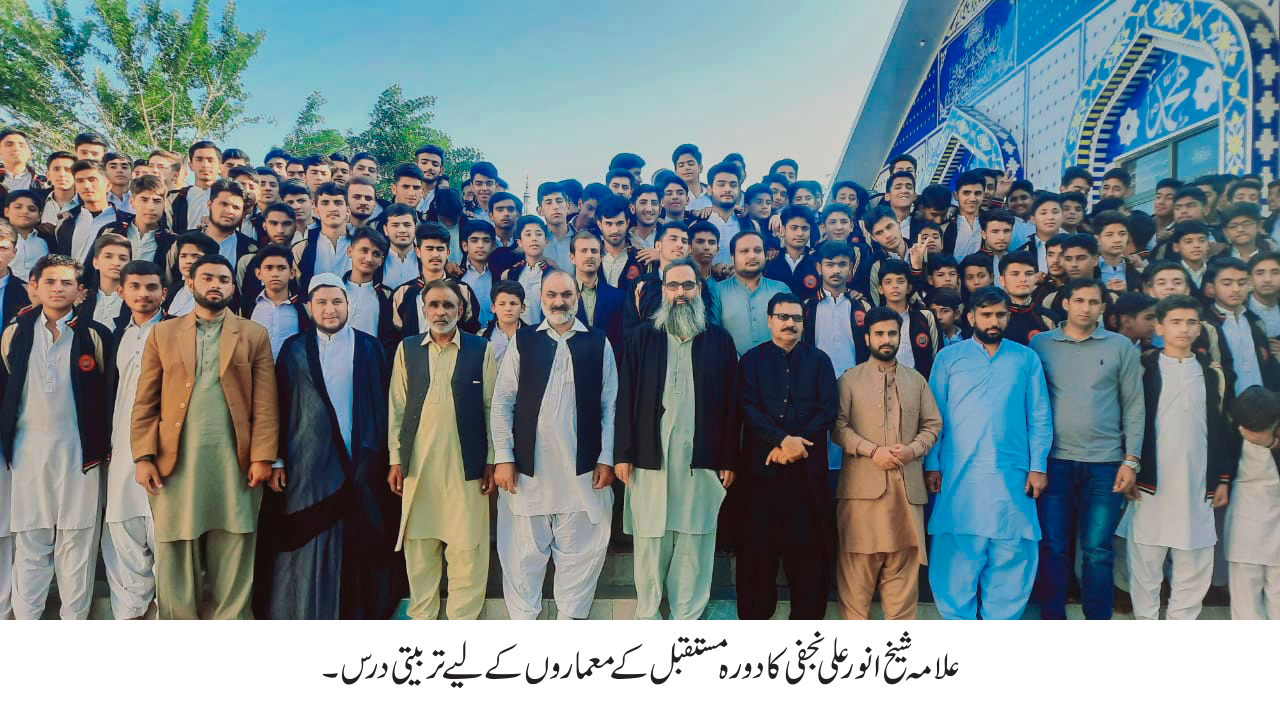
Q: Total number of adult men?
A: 11